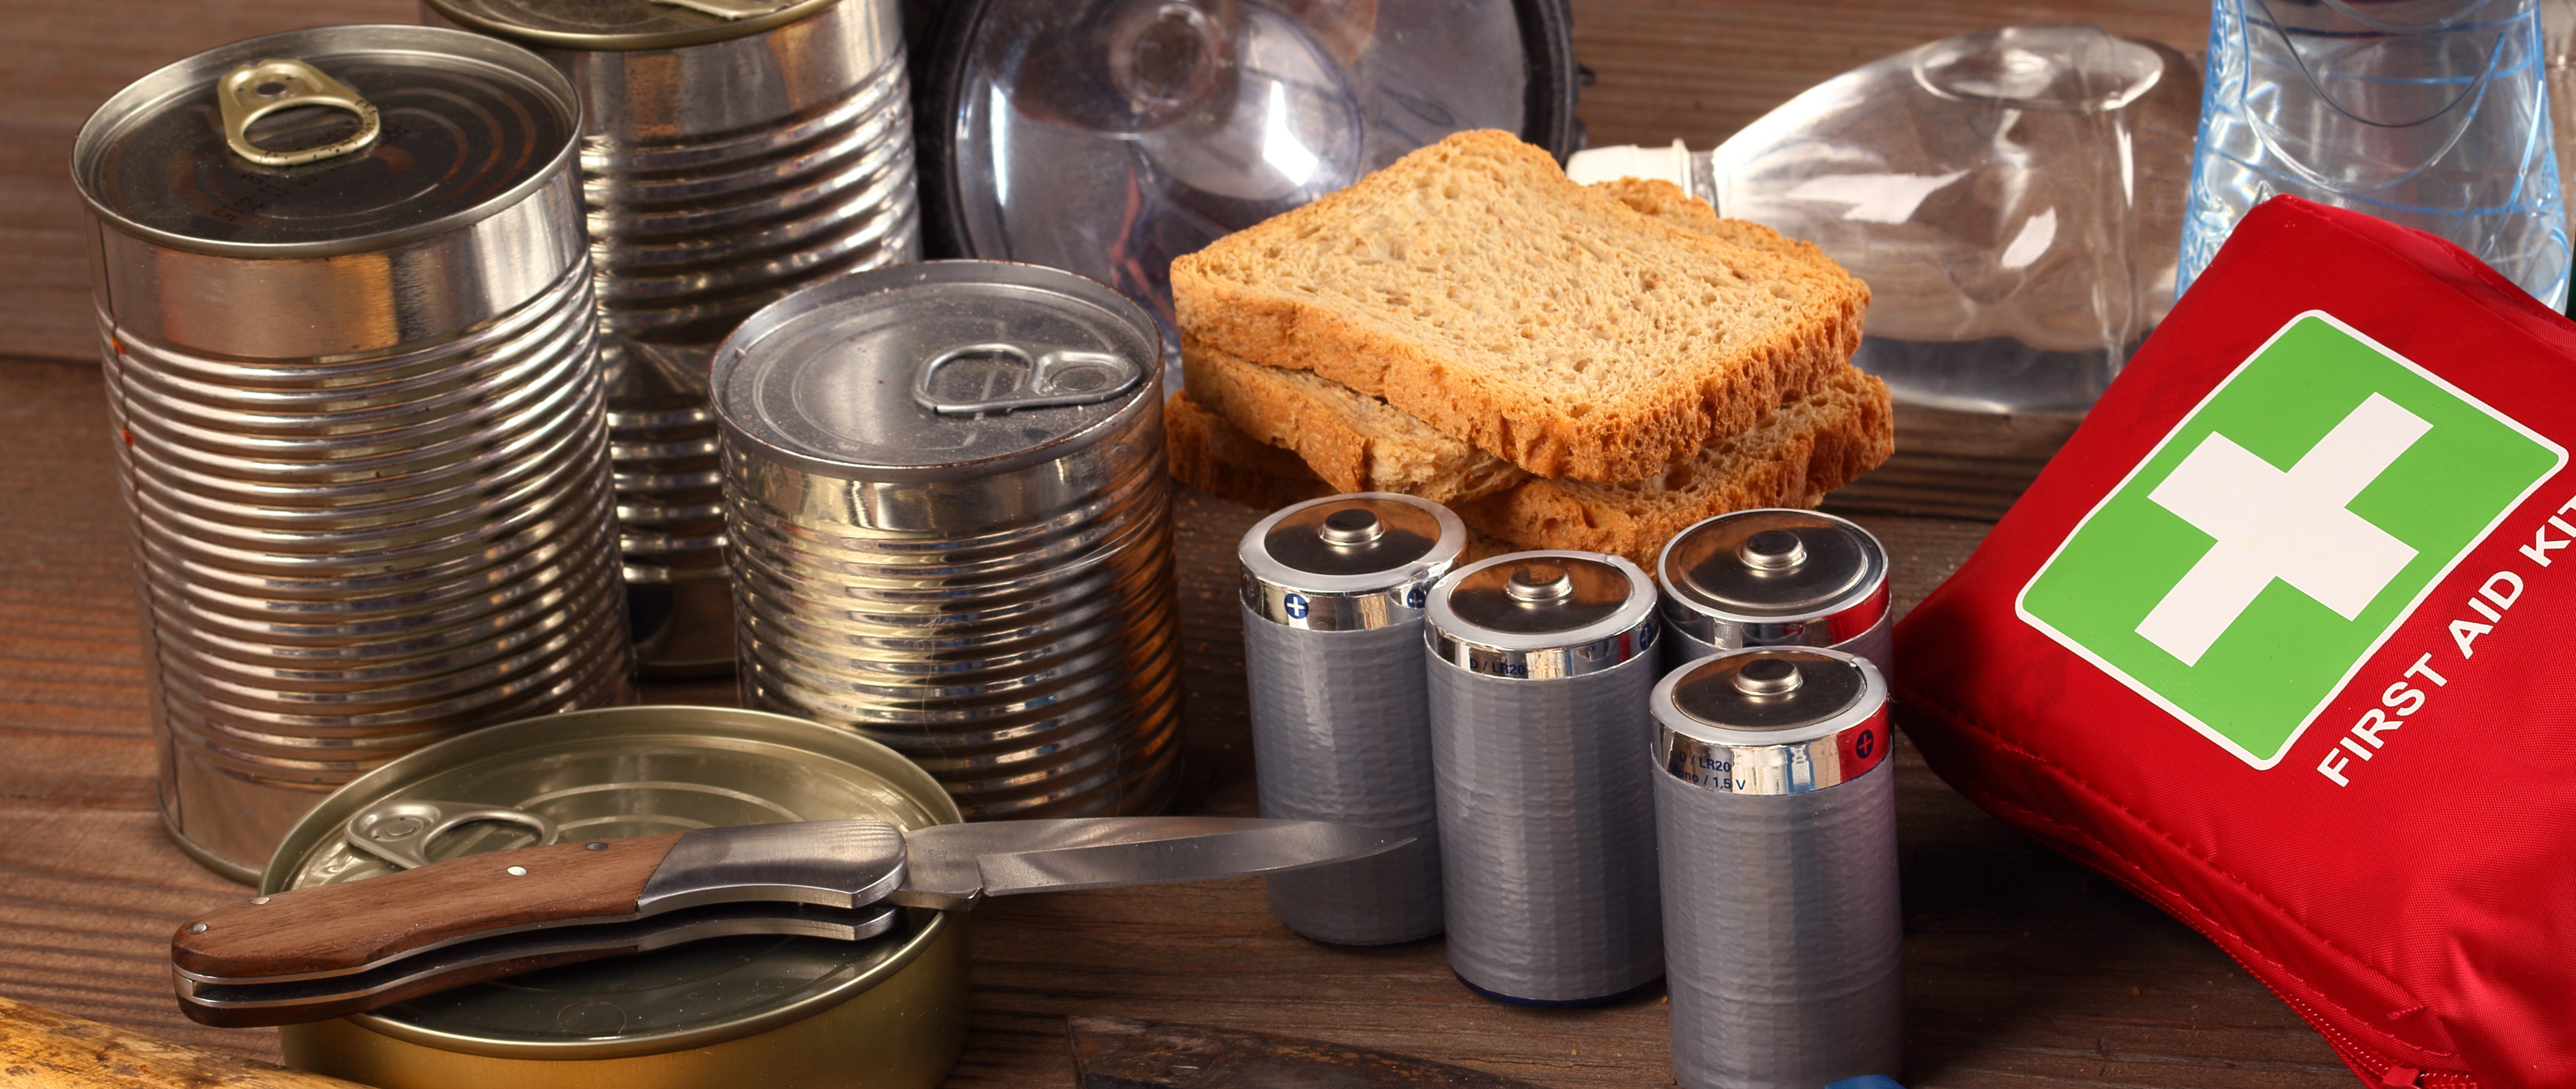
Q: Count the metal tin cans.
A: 4